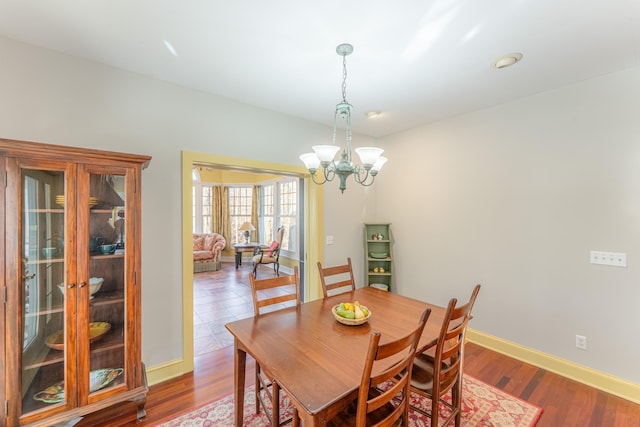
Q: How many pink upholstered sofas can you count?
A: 1